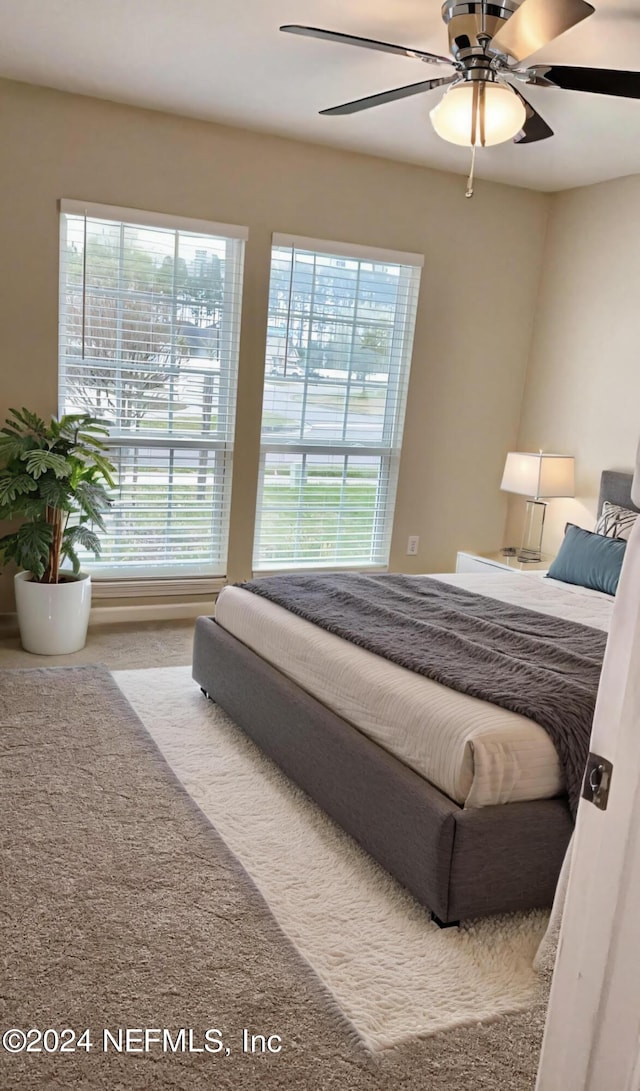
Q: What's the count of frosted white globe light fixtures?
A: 1